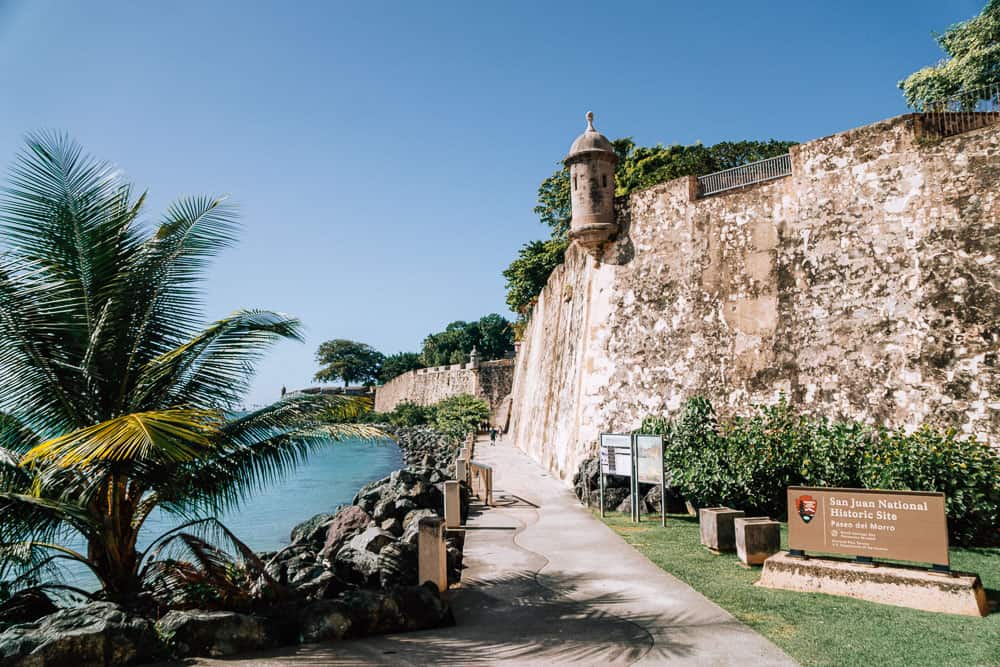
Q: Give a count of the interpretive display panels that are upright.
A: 2